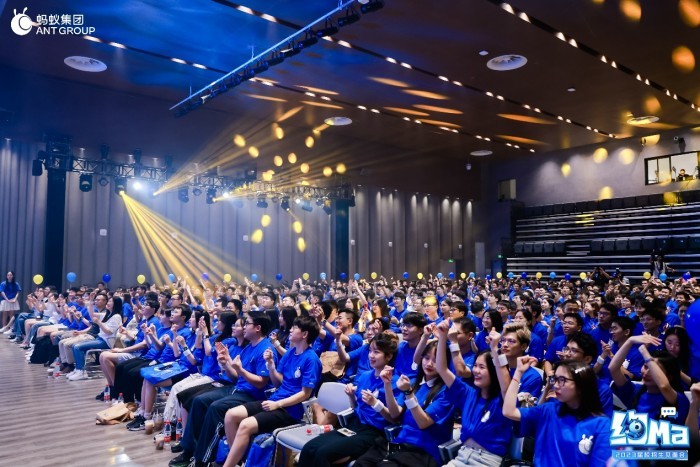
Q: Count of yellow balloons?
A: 11